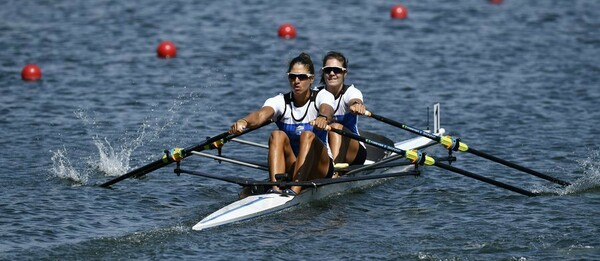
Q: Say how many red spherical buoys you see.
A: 5